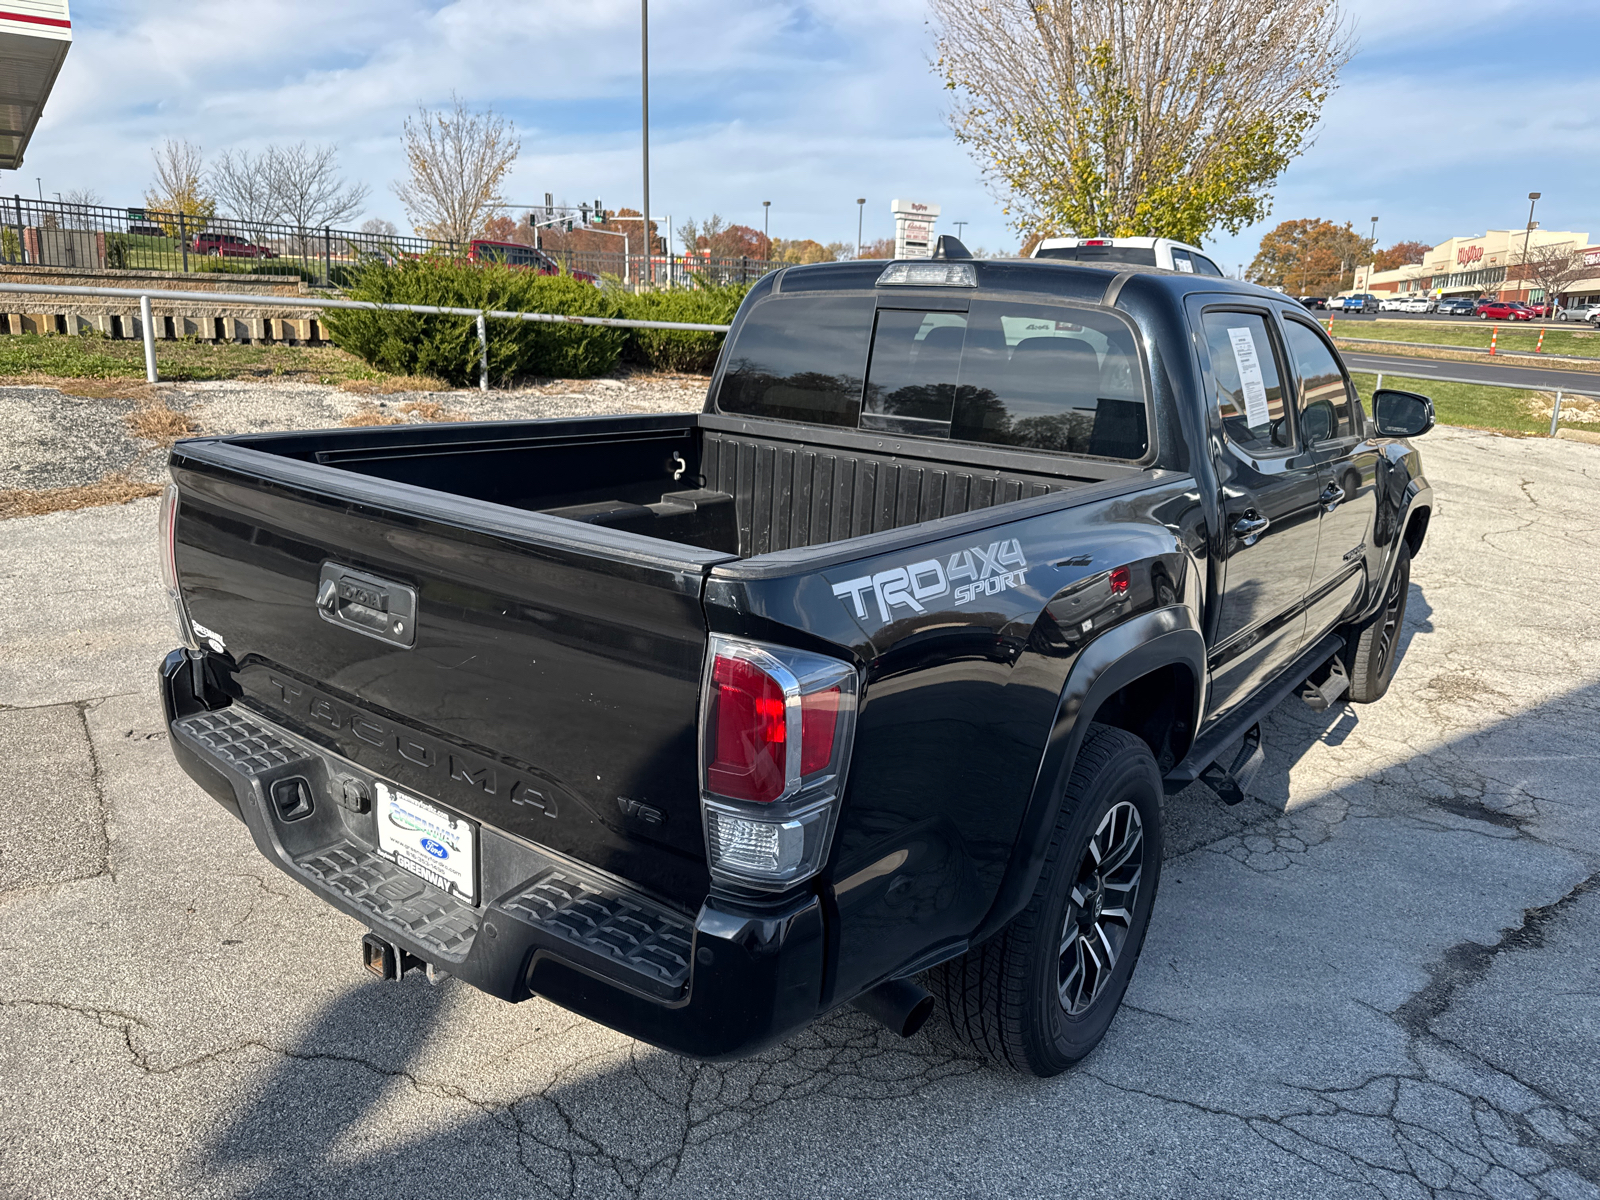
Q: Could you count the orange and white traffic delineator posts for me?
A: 3